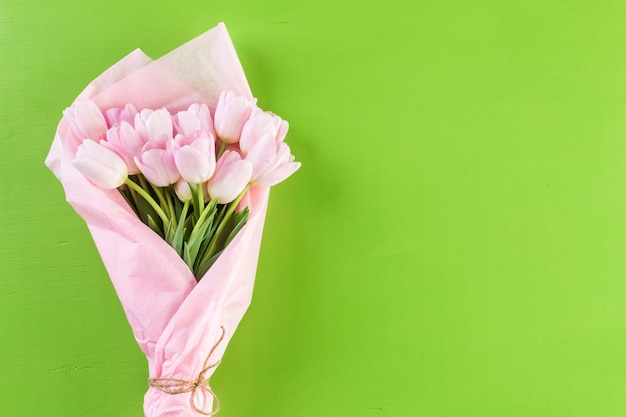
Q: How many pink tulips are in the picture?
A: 13